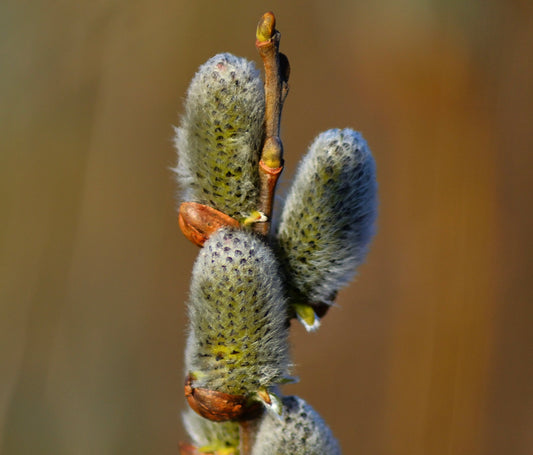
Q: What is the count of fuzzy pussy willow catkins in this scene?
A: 5